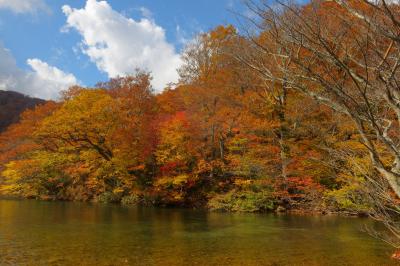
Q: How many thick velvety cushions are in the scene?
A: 0